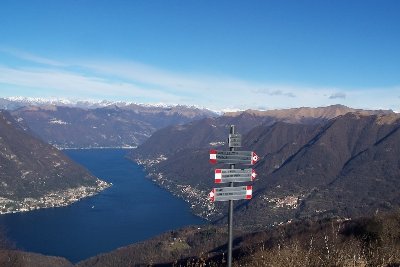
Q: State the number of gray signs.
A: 4